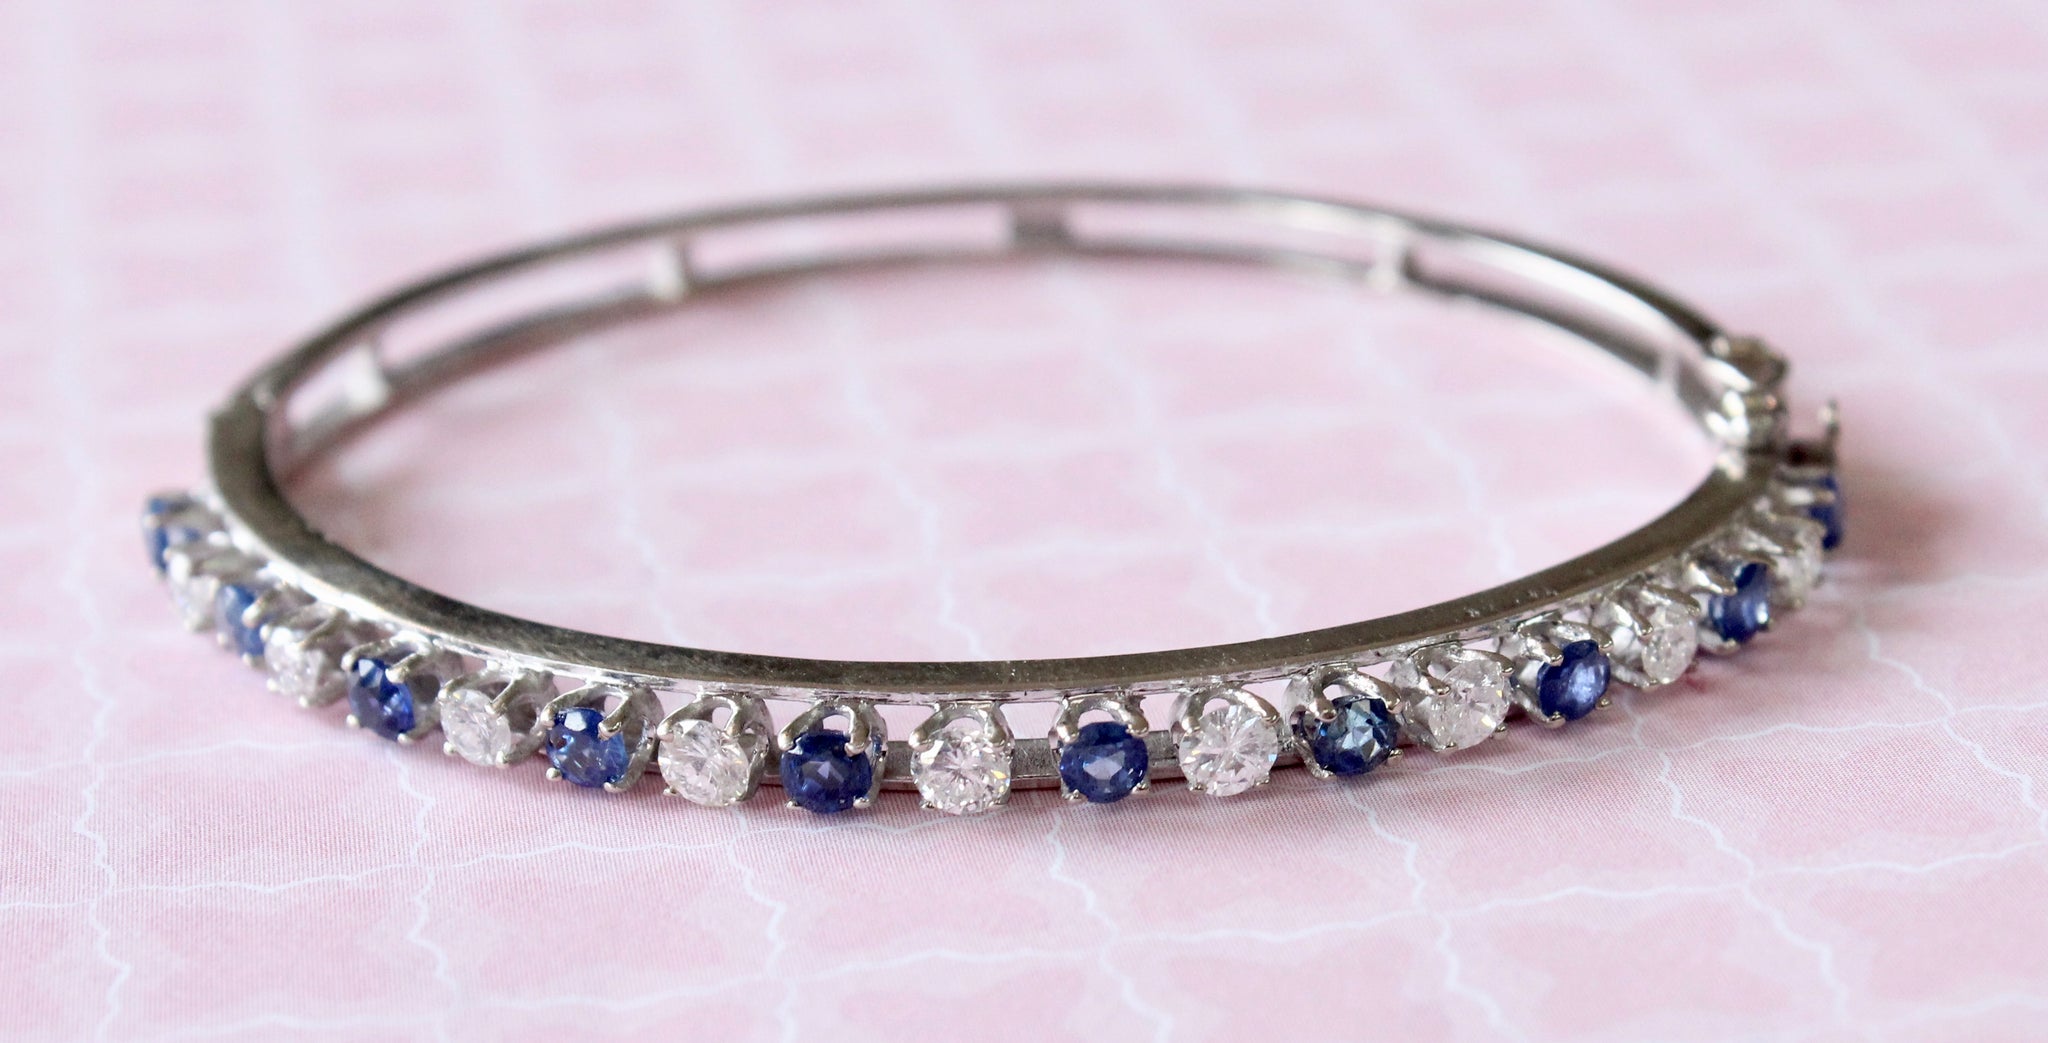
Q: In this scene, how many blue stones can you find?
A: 10